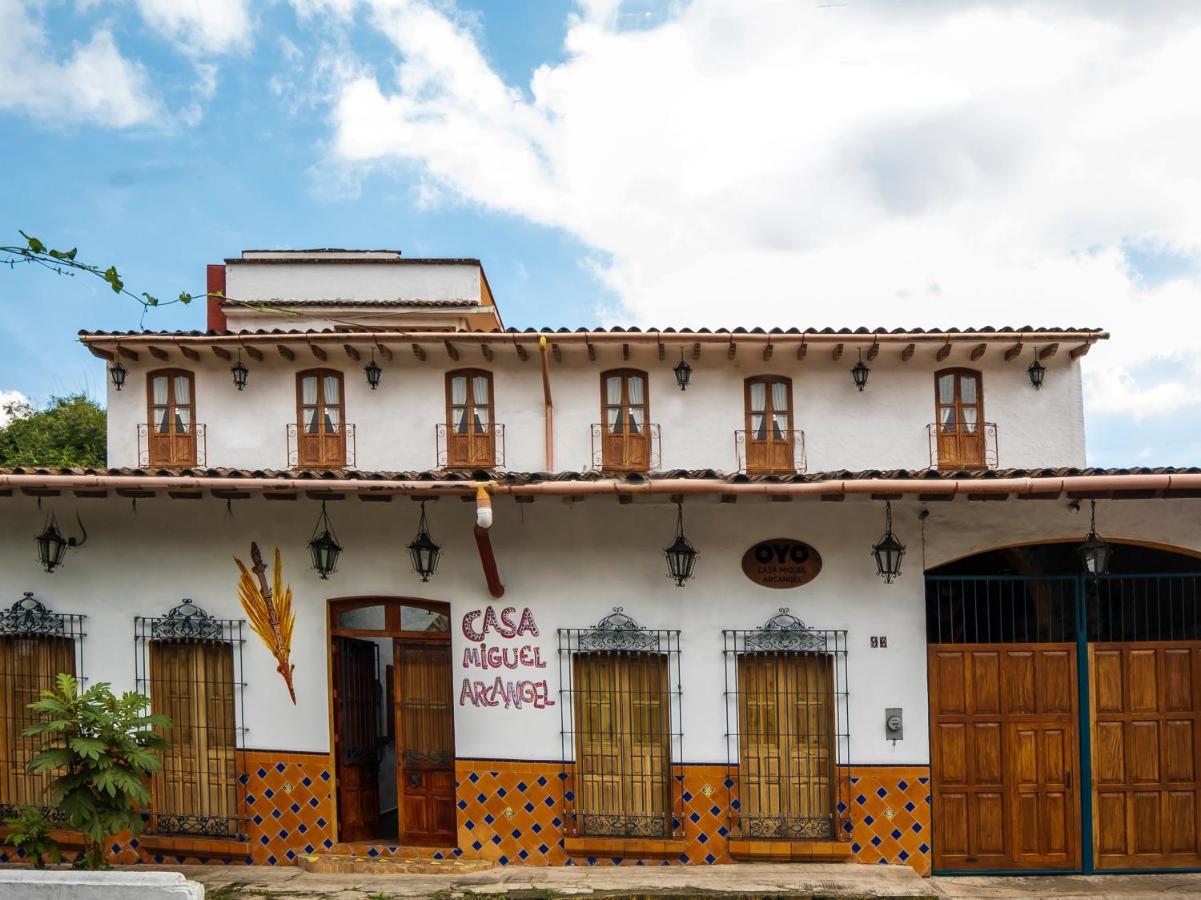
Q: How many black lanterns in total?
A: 12